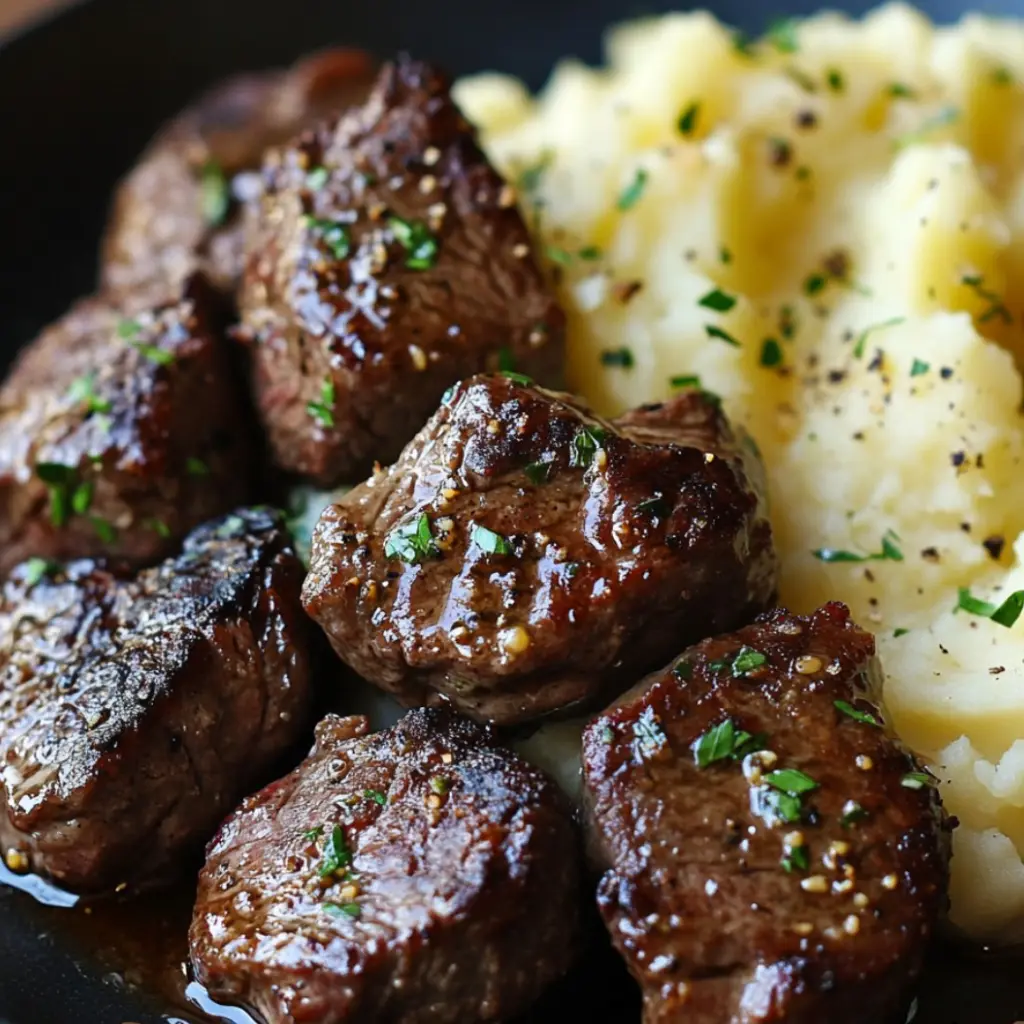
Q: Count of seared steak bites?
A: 7